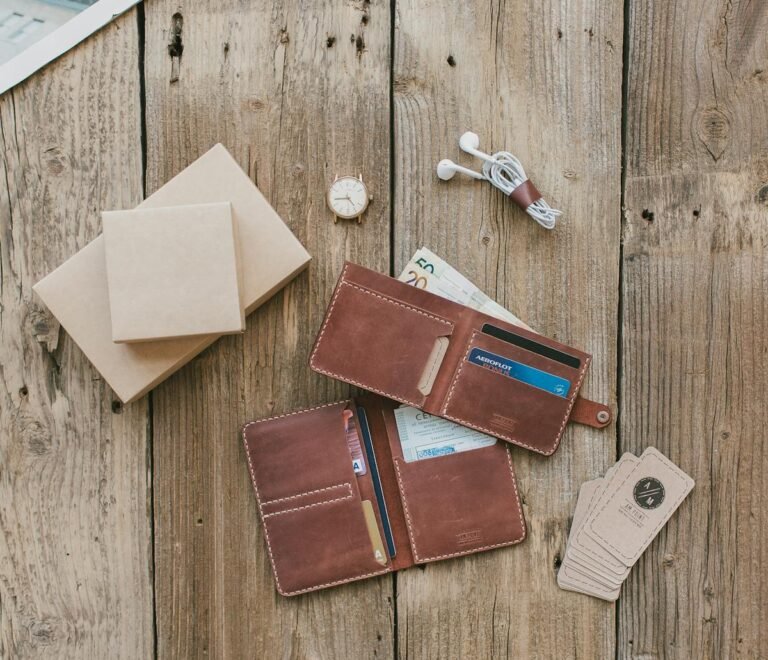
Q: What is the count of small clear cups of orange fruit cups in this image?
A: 0